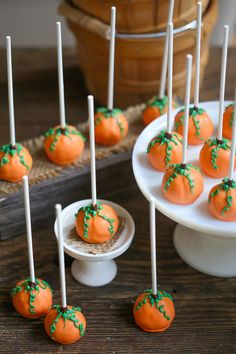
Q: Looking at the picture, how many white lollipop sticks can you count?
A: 13